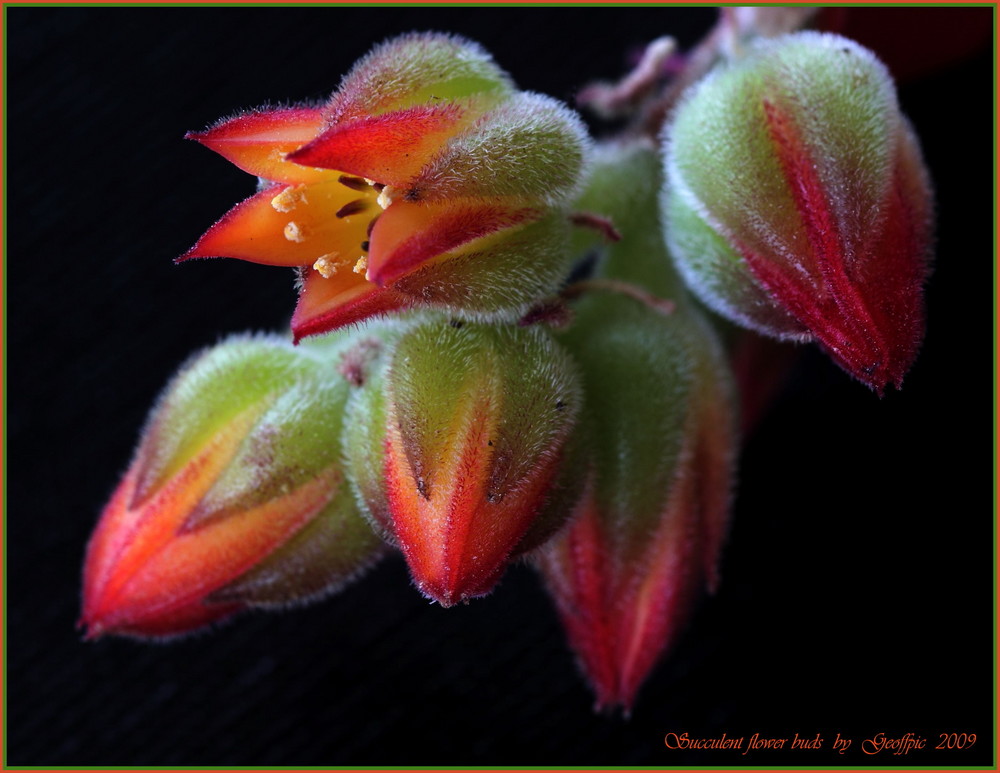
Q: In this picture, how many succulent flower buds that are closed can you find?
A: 4